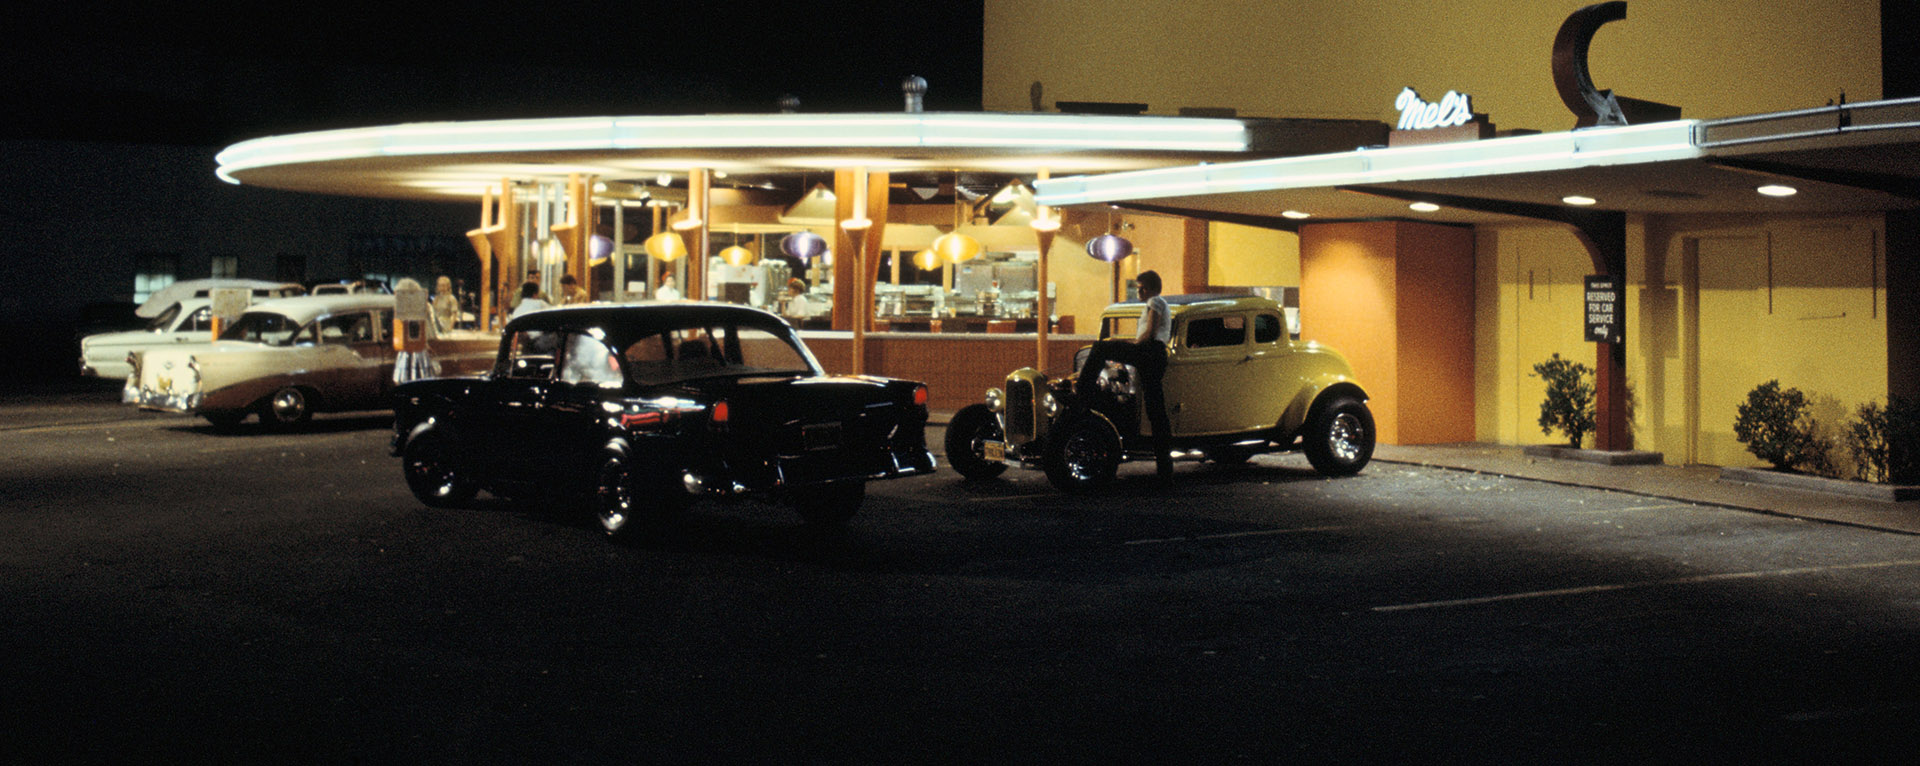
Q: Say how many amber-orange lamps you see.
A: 4